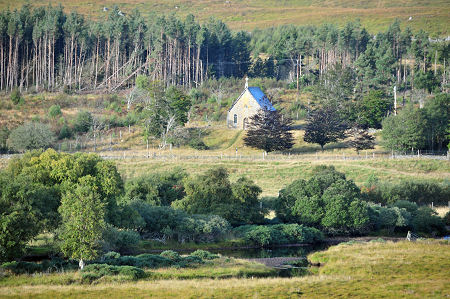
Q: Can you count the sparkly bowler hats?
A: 0